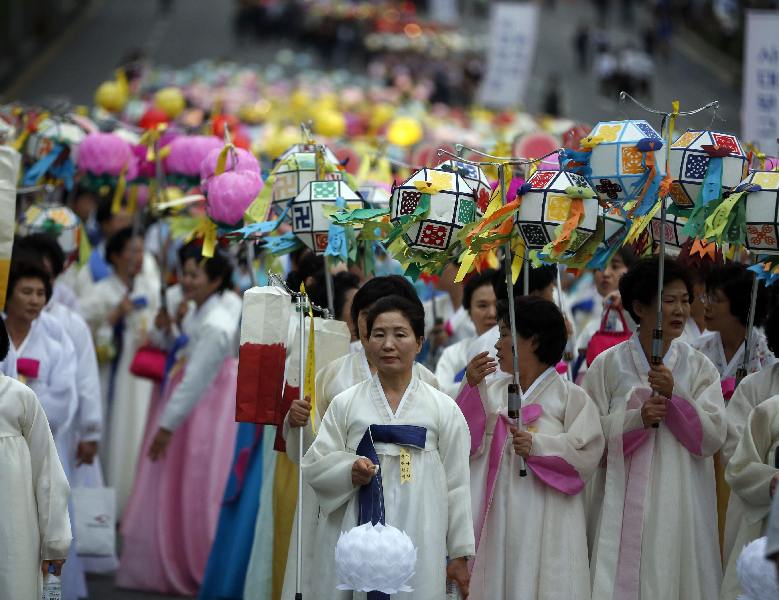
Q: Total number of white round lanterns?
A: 2